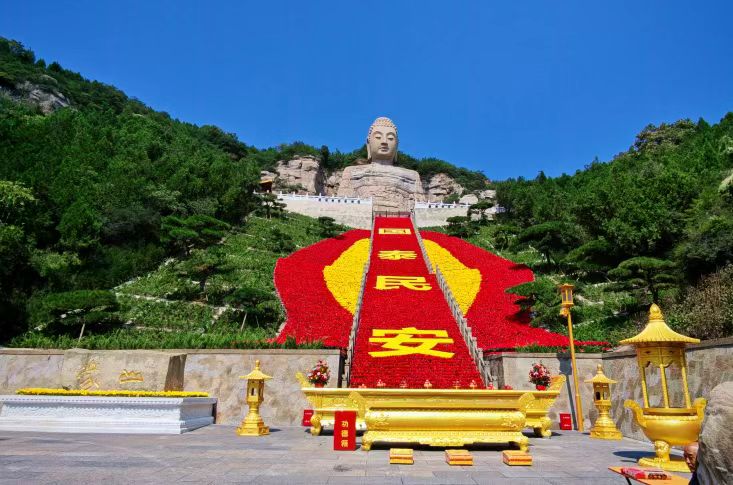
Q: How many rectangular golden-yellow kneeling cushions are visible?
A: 3